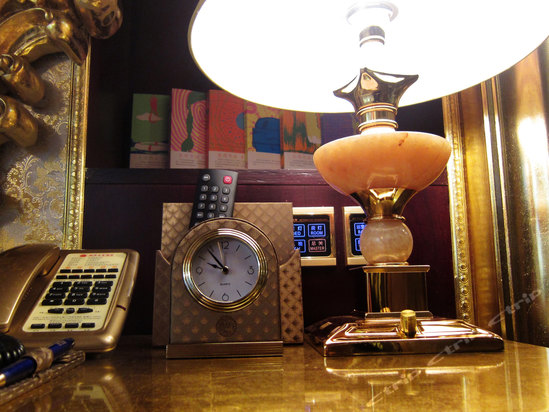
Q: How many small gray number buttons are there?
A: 10